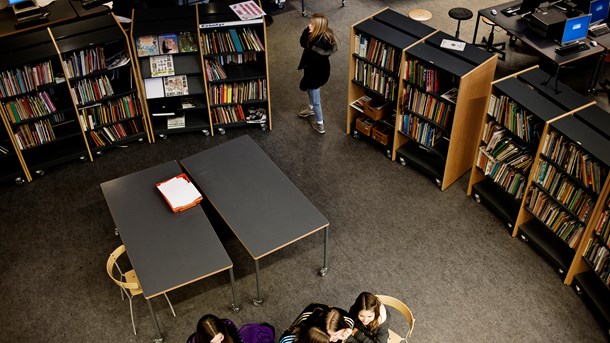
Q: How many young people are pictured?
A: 5